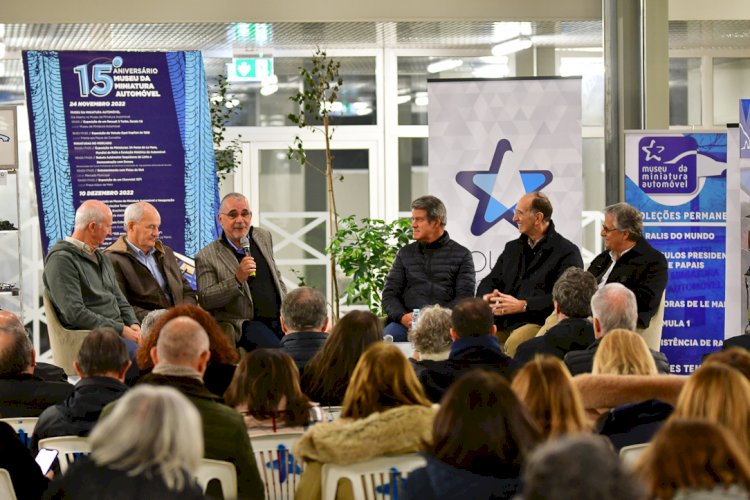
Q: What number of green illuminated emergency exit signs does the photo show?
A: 1